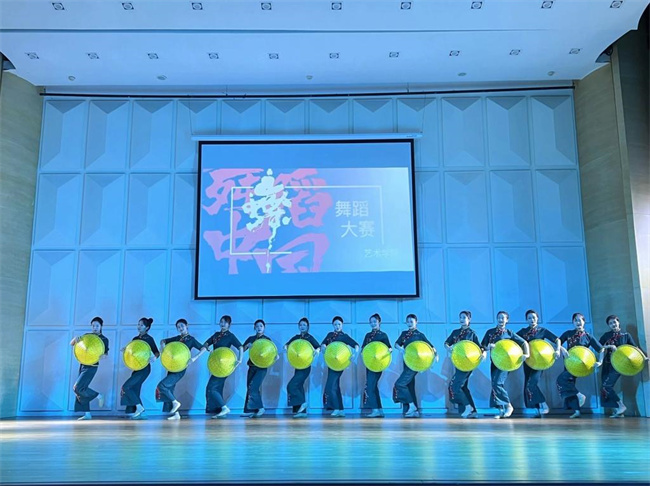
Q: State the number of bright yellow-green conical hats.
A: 14